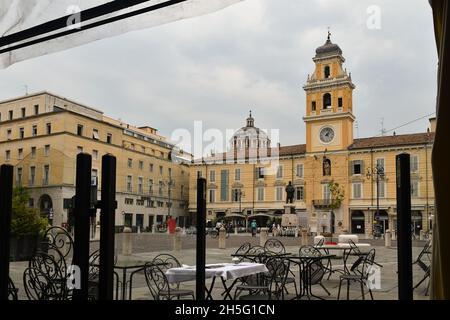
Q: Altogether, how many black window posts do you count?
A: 5